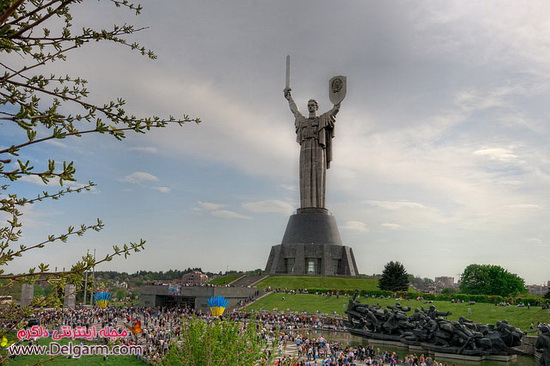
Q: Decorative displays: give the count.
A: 2